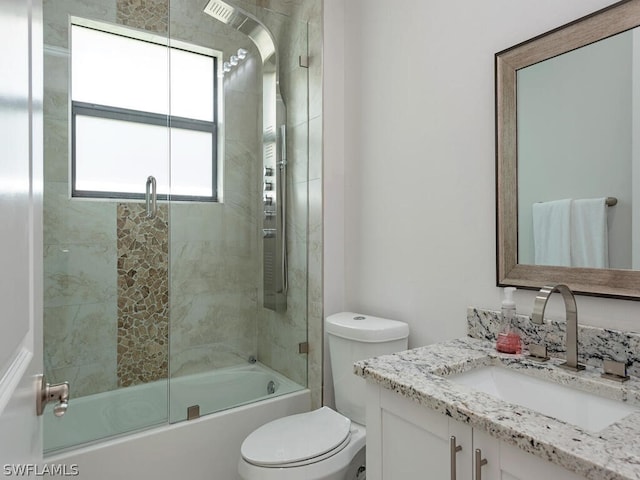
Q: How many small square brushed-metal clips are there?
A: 3